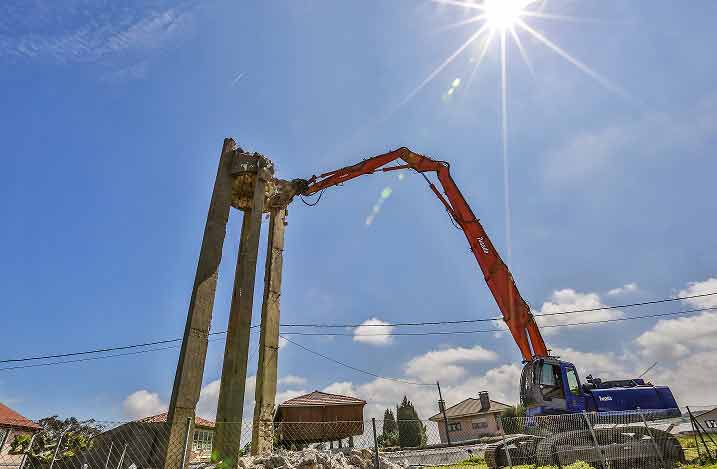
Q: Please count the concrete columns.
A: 3